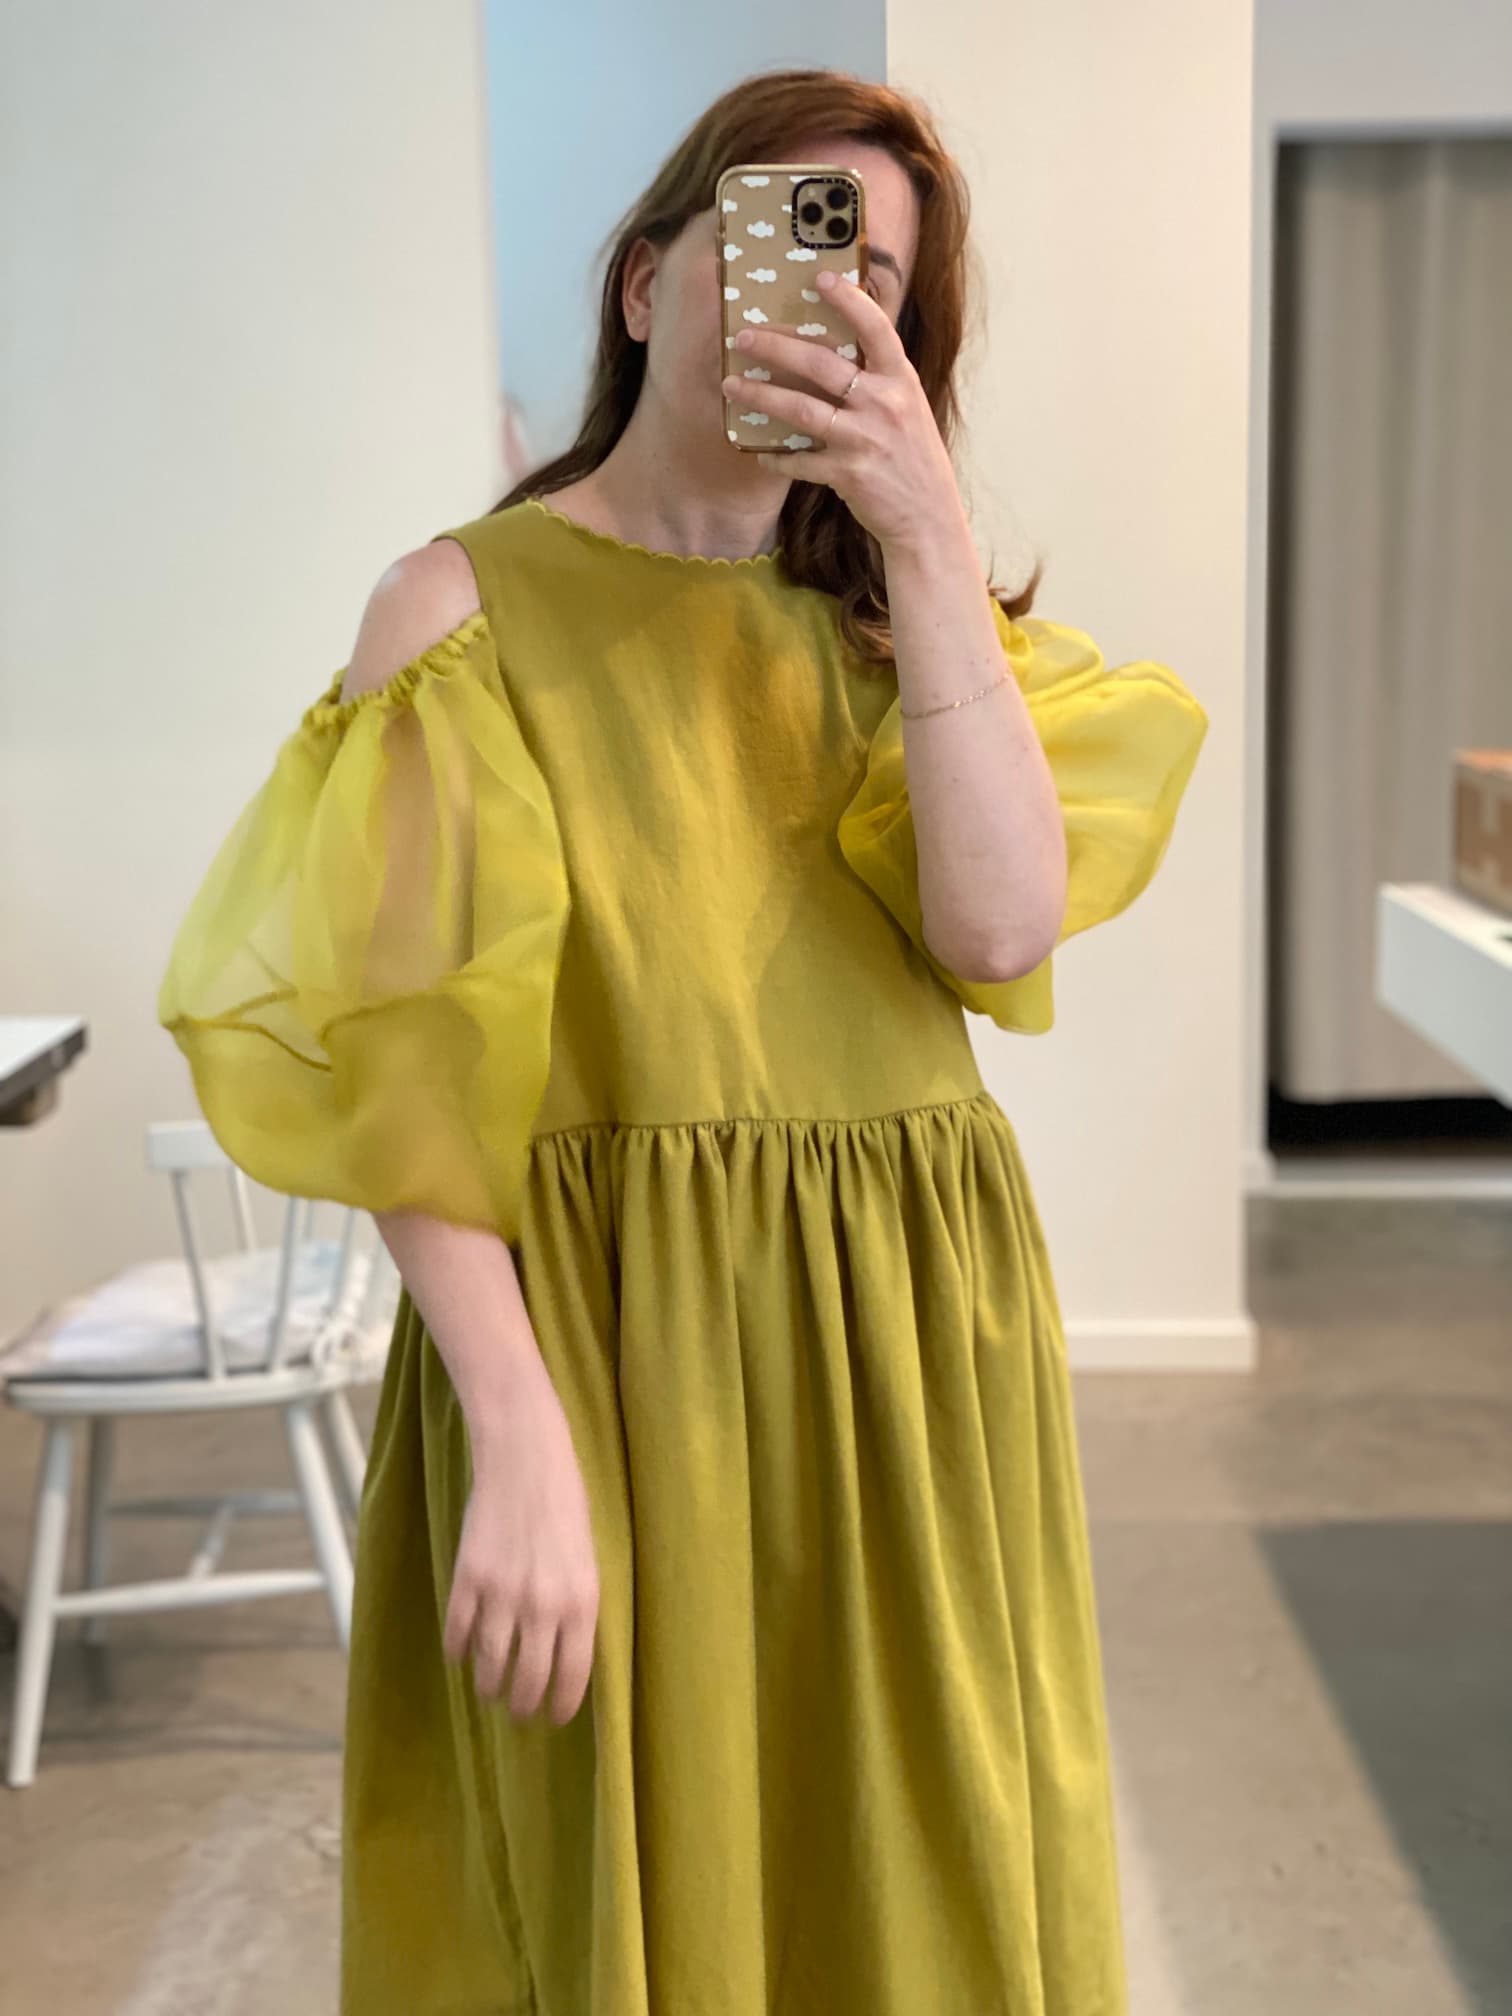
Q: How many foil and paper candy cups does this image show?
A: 0